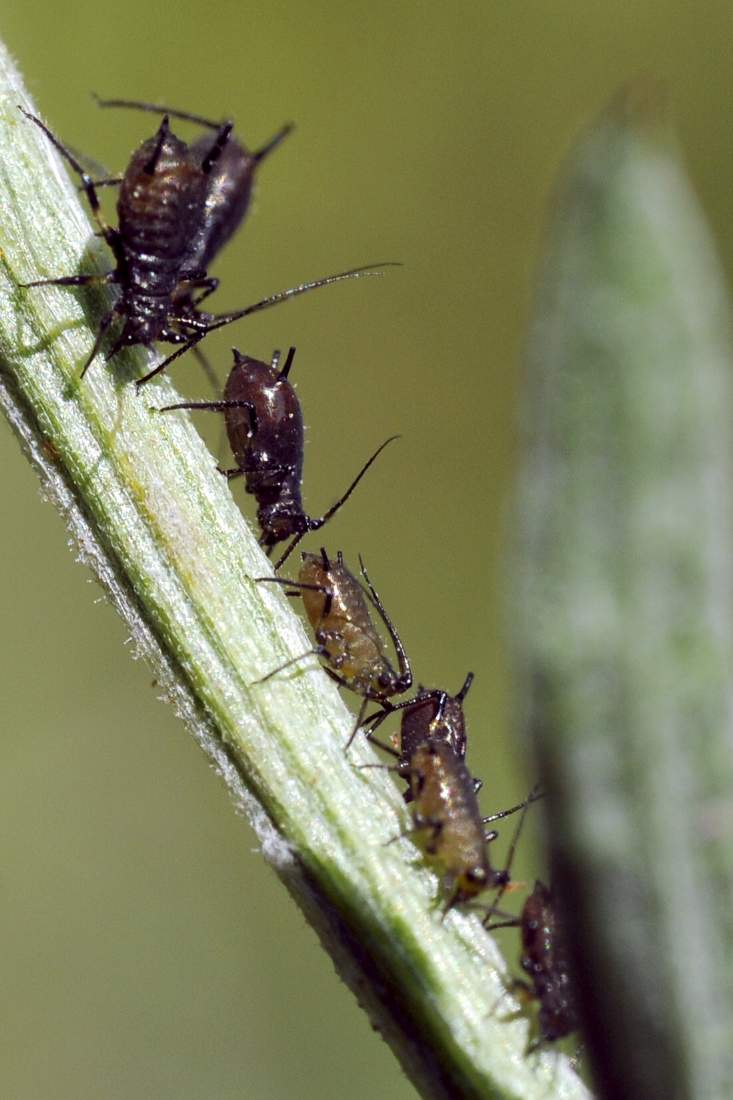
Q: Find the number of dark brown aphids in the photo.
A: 5